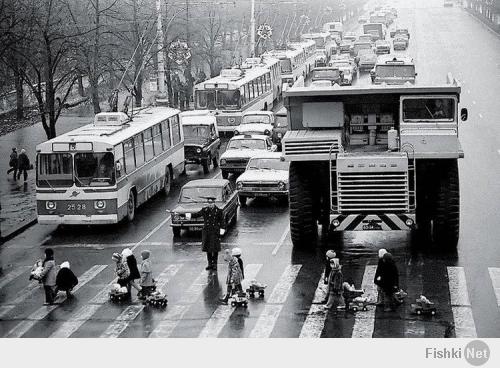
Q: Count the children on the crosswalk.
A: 11